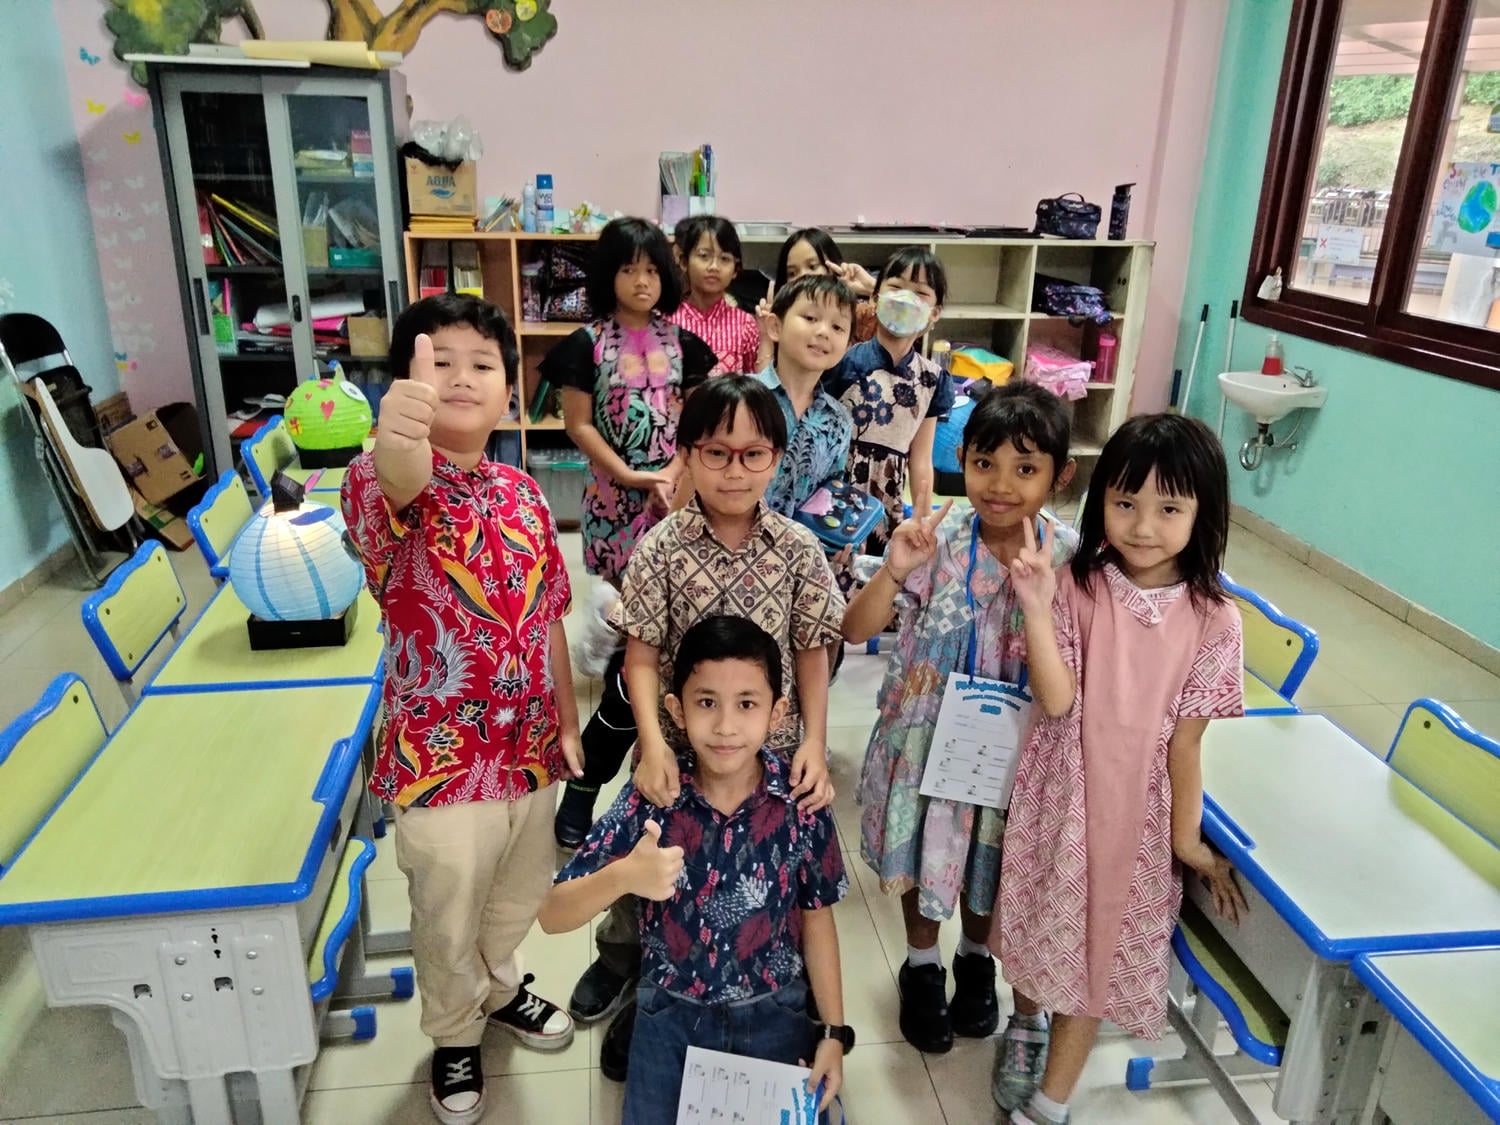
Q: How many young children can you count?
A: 10